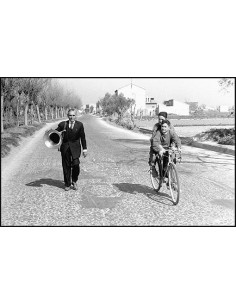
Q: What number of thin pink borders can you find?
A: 0